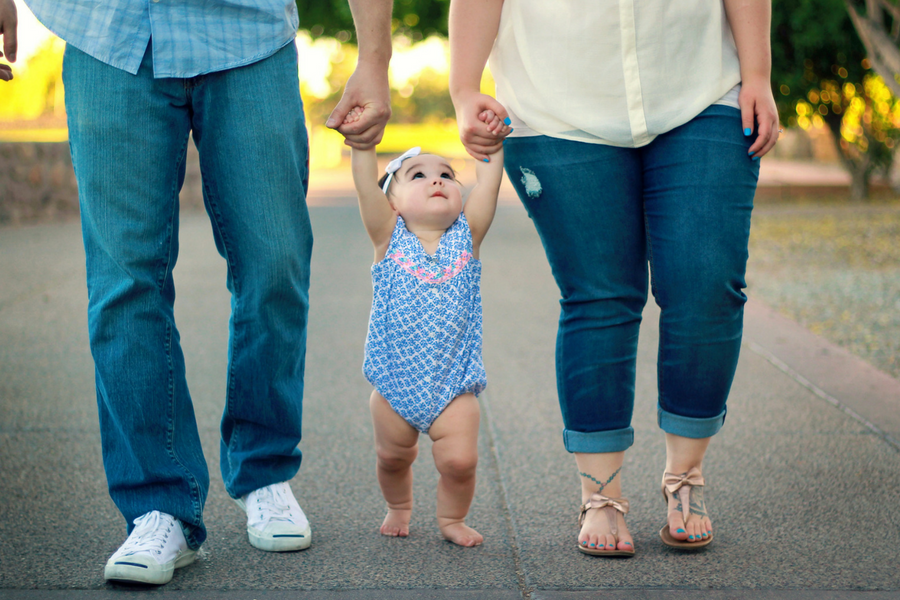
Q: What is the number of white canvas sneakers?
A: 2